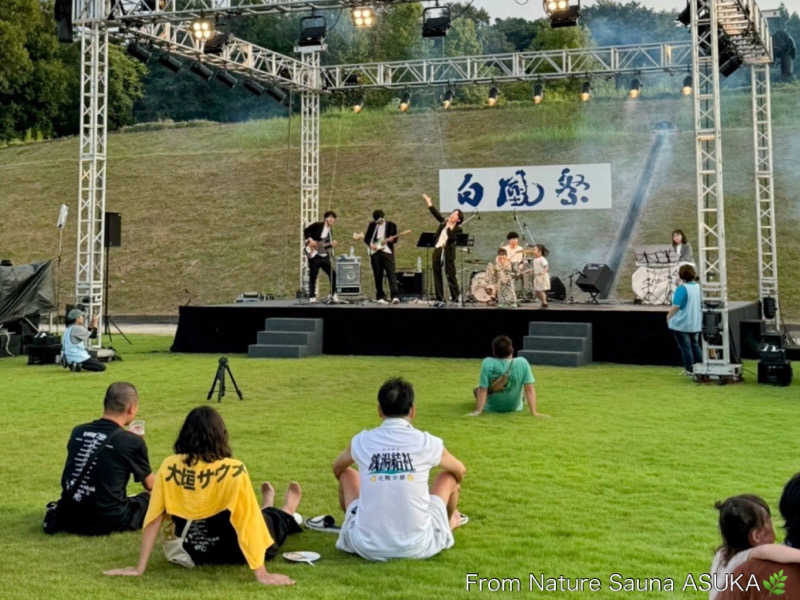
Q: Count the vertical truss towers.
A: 4